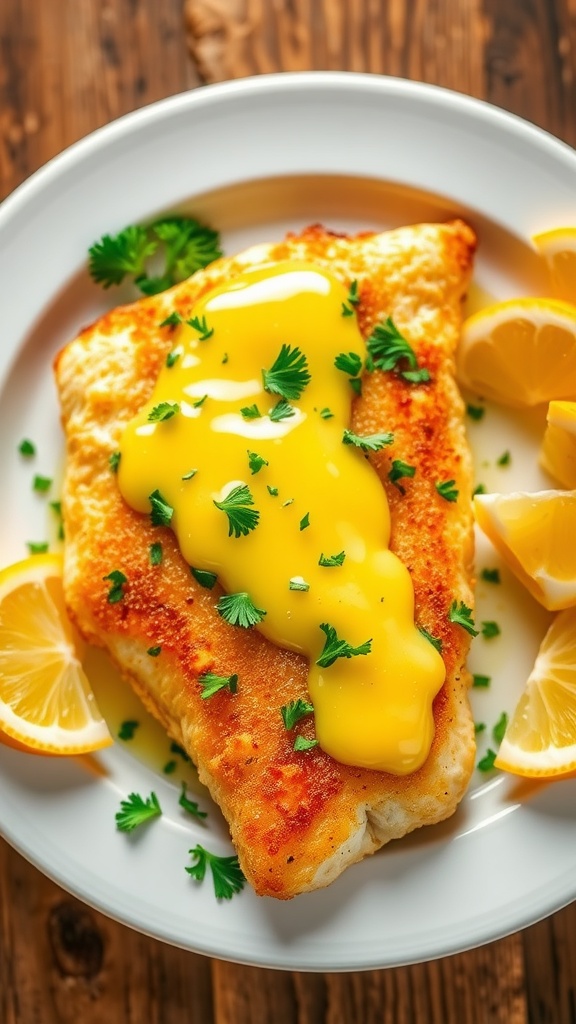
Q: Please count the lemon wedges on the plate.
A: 6